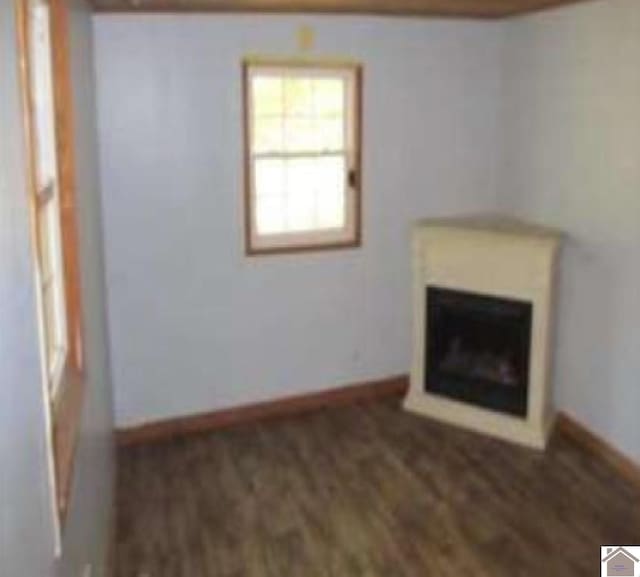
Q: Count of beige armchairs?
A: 0